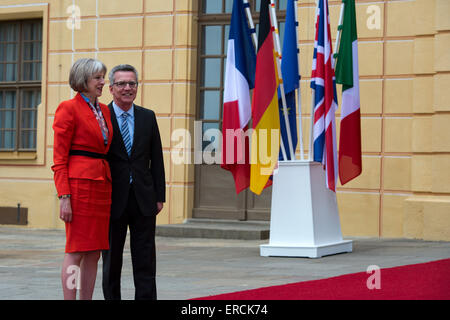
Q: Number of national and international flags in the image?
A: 5